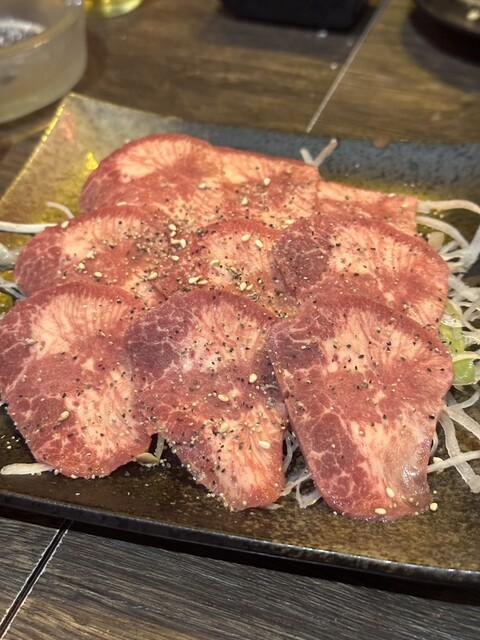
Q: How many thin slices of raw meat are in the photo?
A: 9